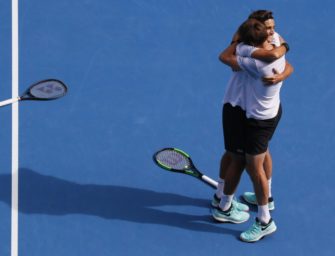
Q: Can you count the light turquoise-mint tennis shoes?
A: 4